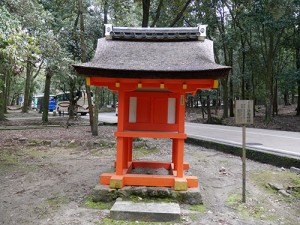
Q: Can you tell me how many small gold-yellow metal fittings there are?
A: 8